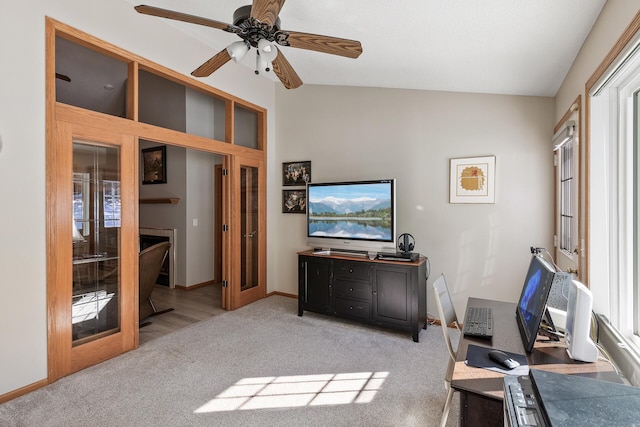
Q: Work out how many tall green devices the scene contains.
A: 0